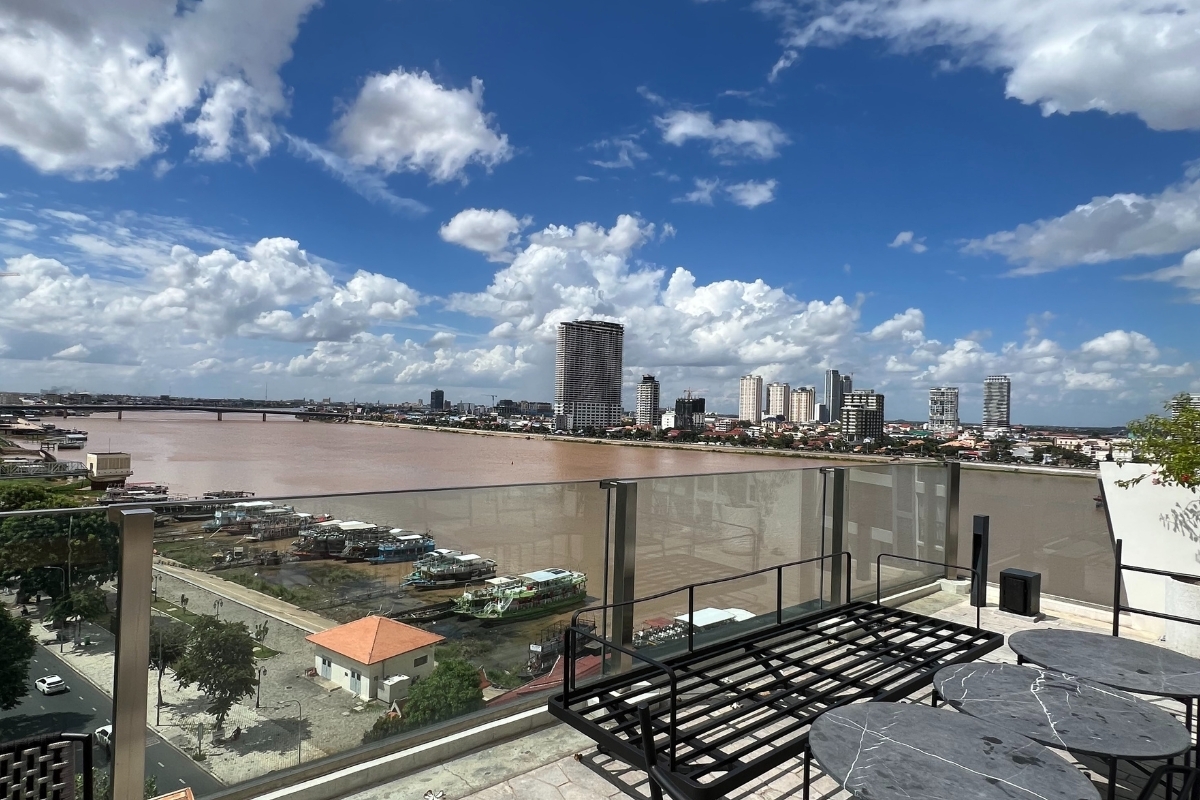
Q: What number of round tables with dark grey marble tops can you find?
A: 3